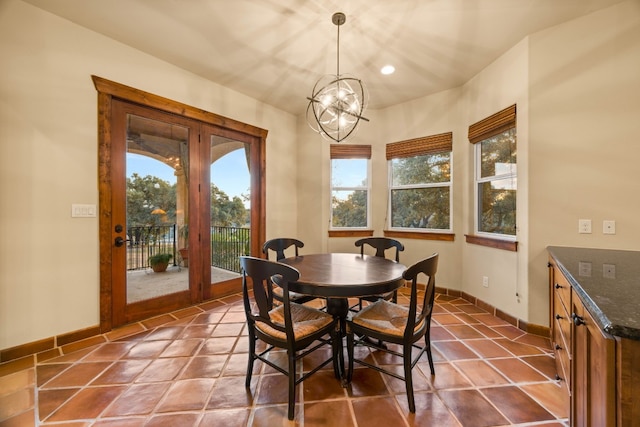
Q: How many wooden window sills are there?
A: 3